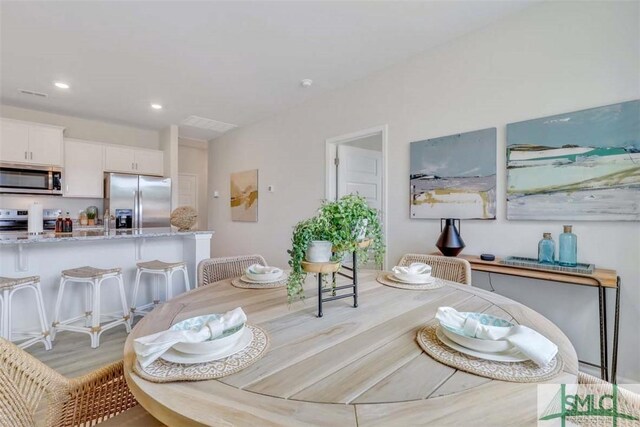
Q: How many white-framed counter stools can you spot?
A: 3